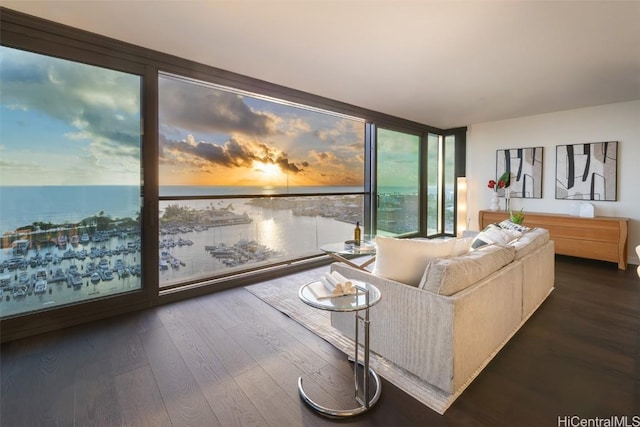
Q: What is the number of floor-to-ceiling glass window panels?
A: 5